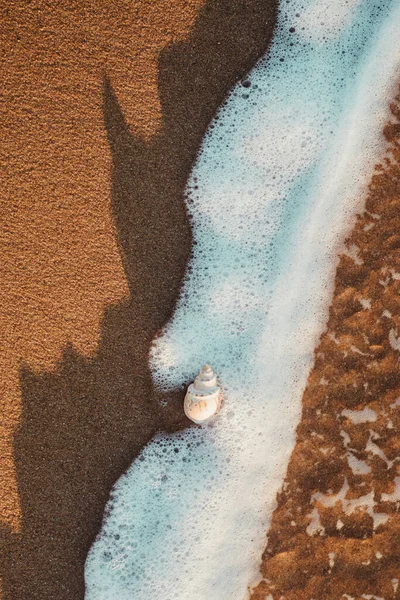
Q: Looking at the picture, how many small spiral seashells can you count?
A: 1